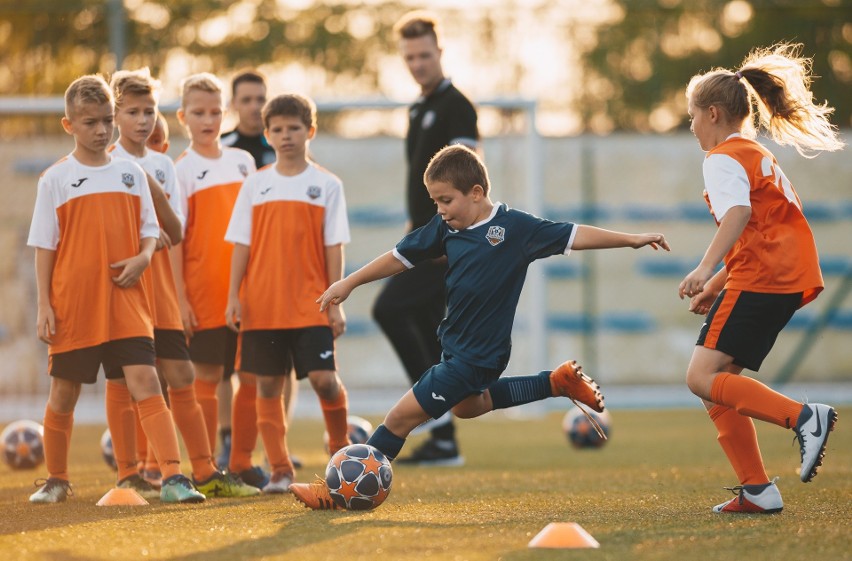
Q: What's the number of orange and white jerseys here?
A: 5